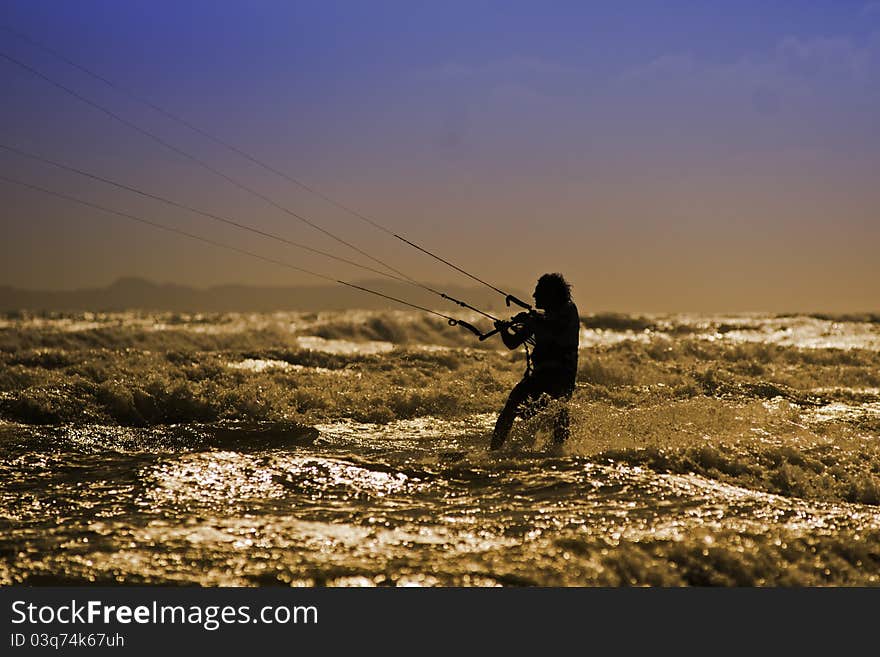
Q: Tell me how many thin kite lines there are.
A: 4